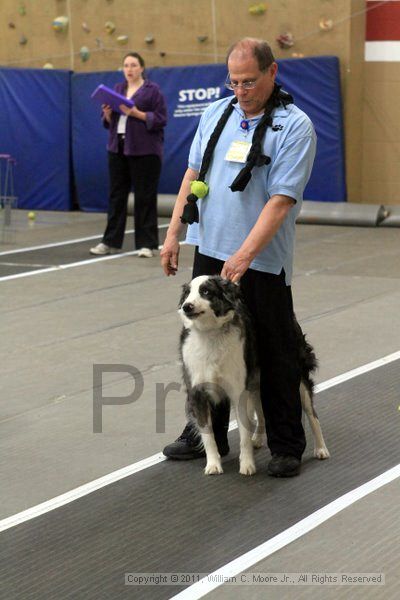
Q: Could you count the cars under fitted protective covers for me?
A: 0